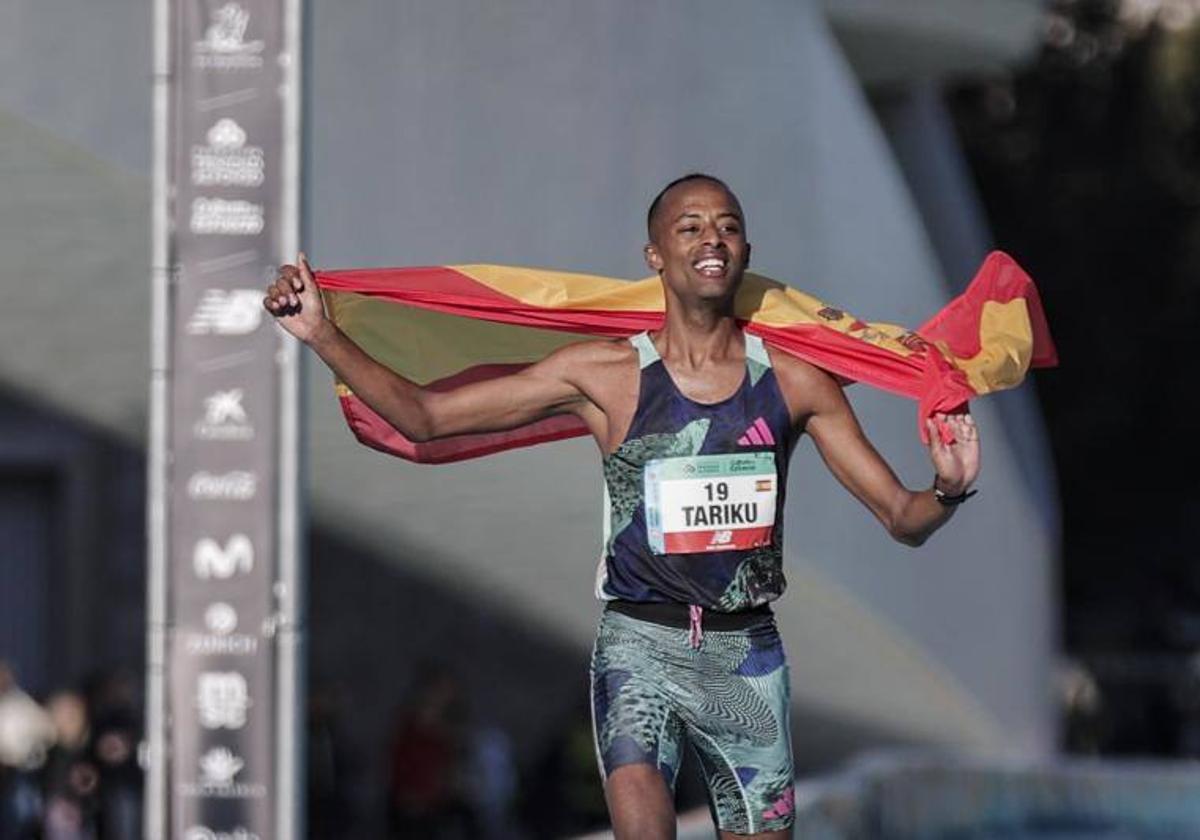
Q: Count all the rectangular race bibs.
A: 1